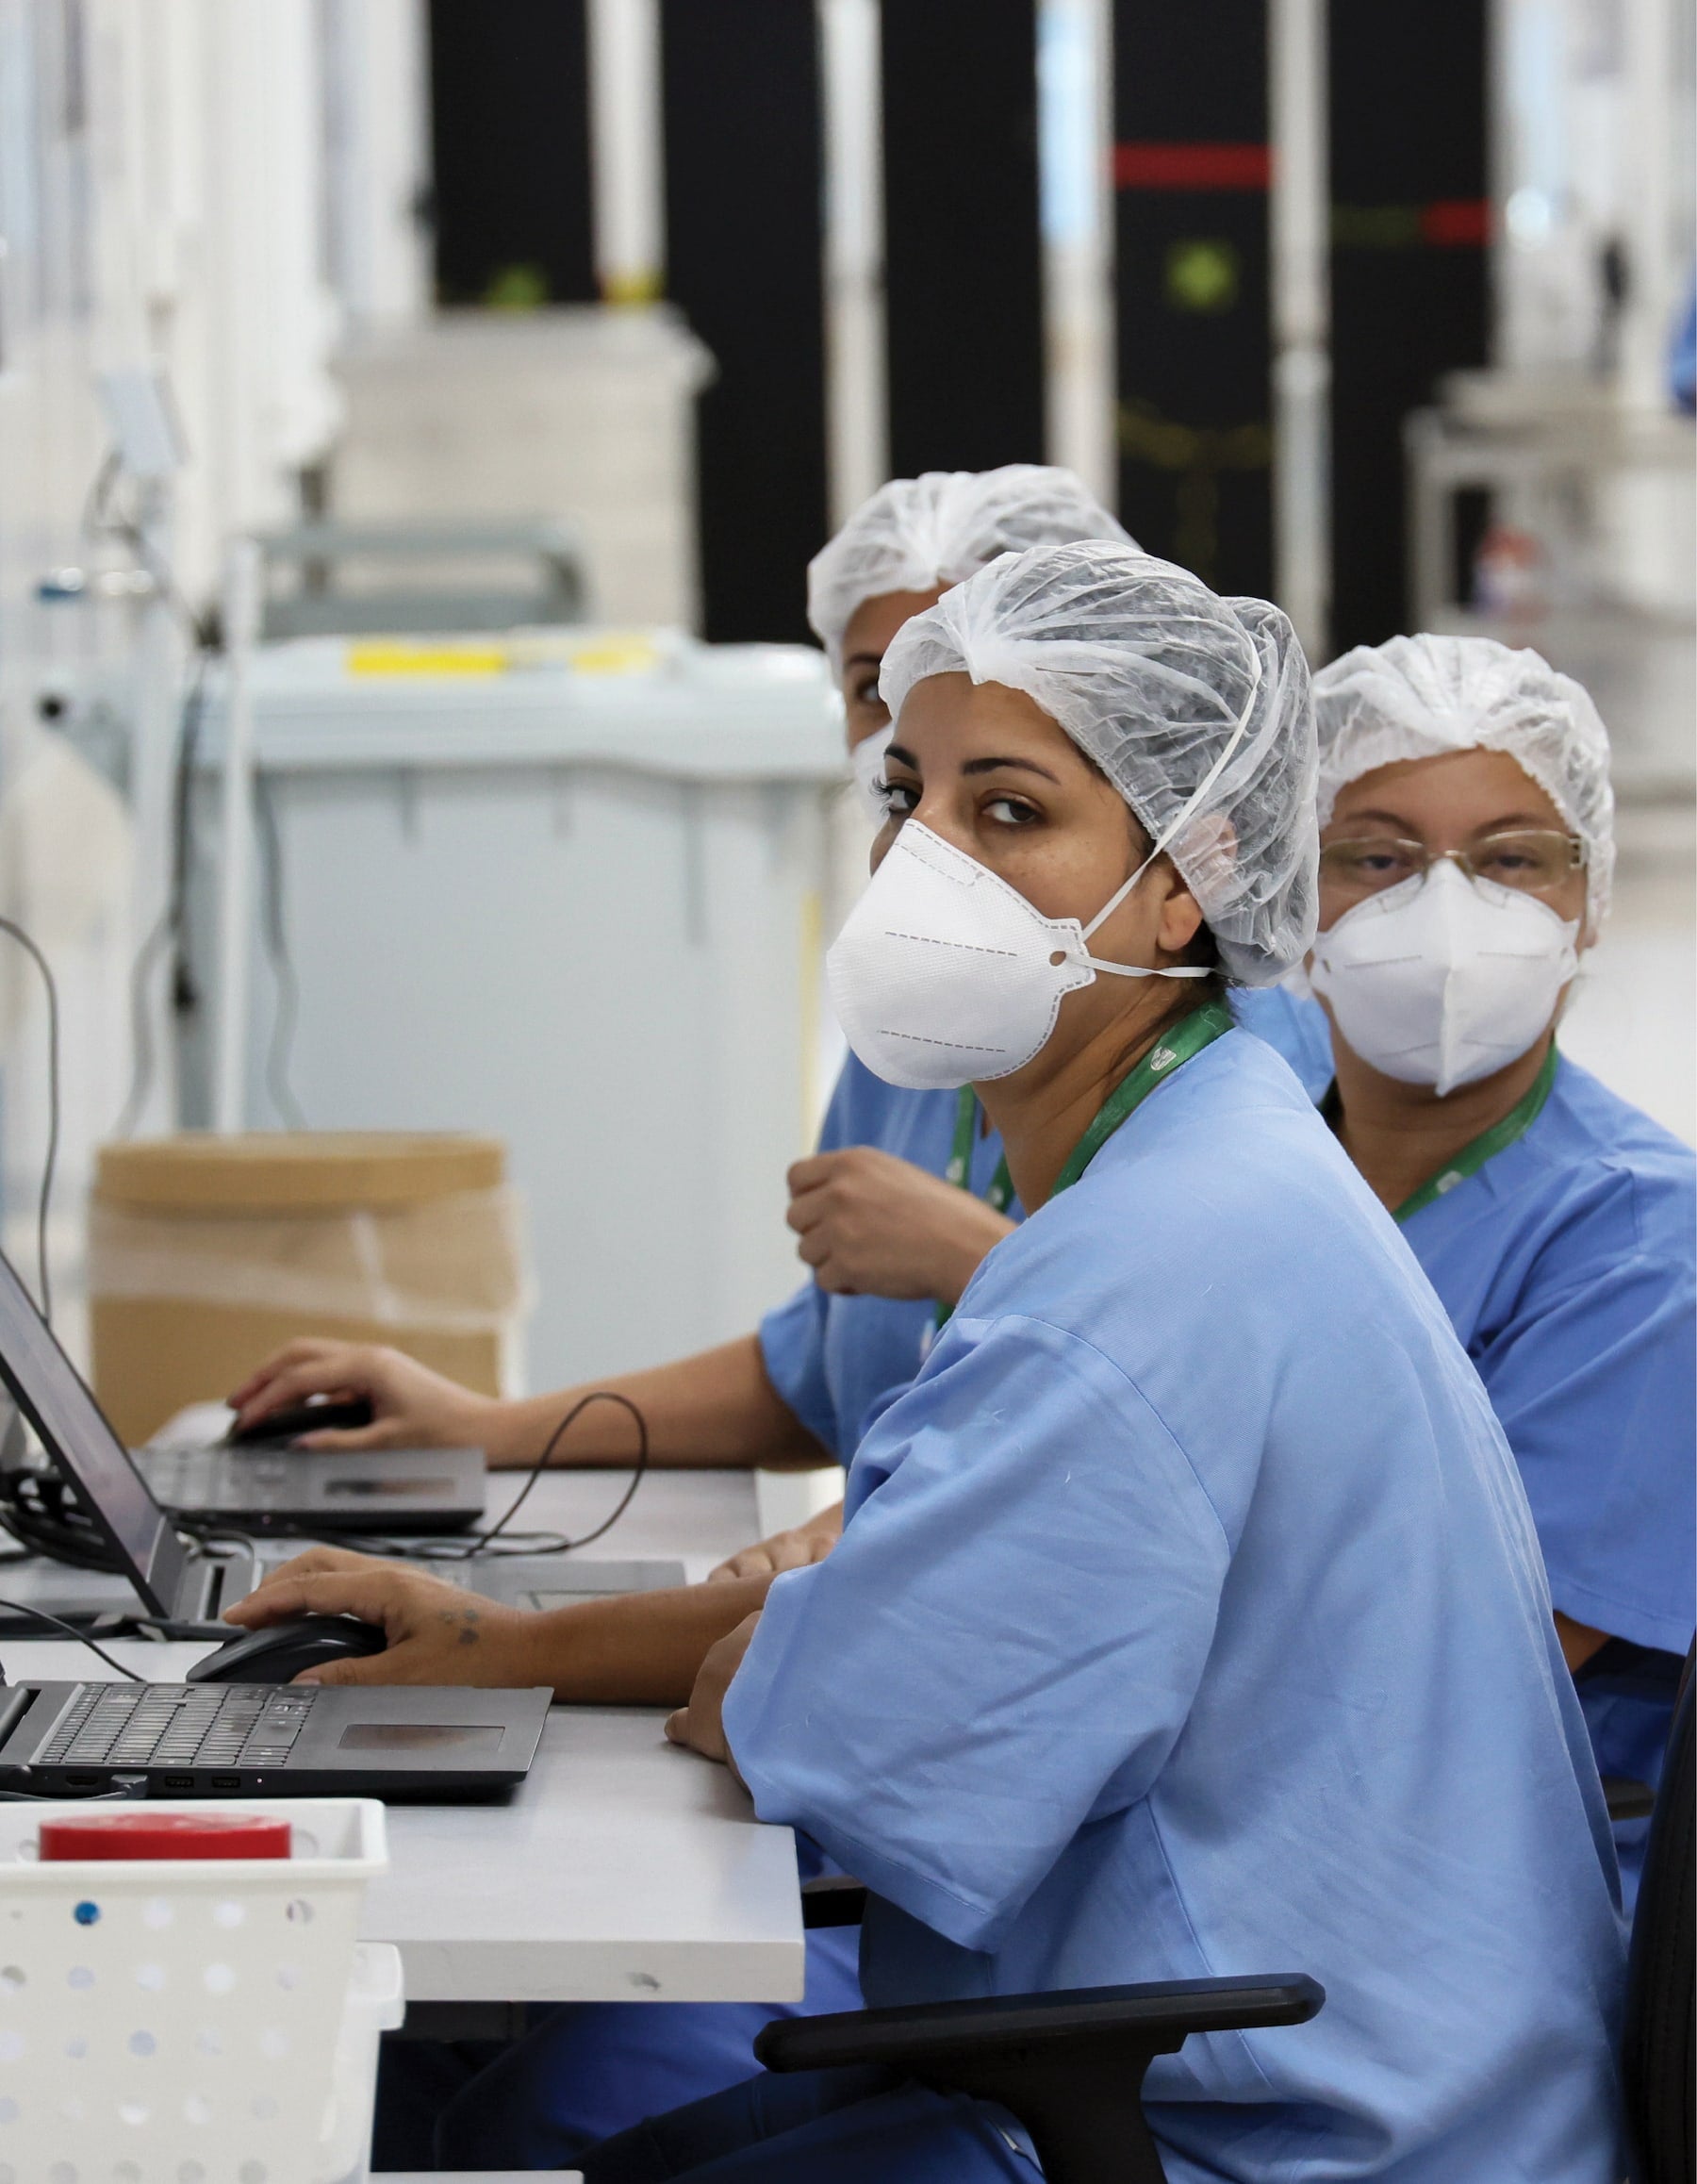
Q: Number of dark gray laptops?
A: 3